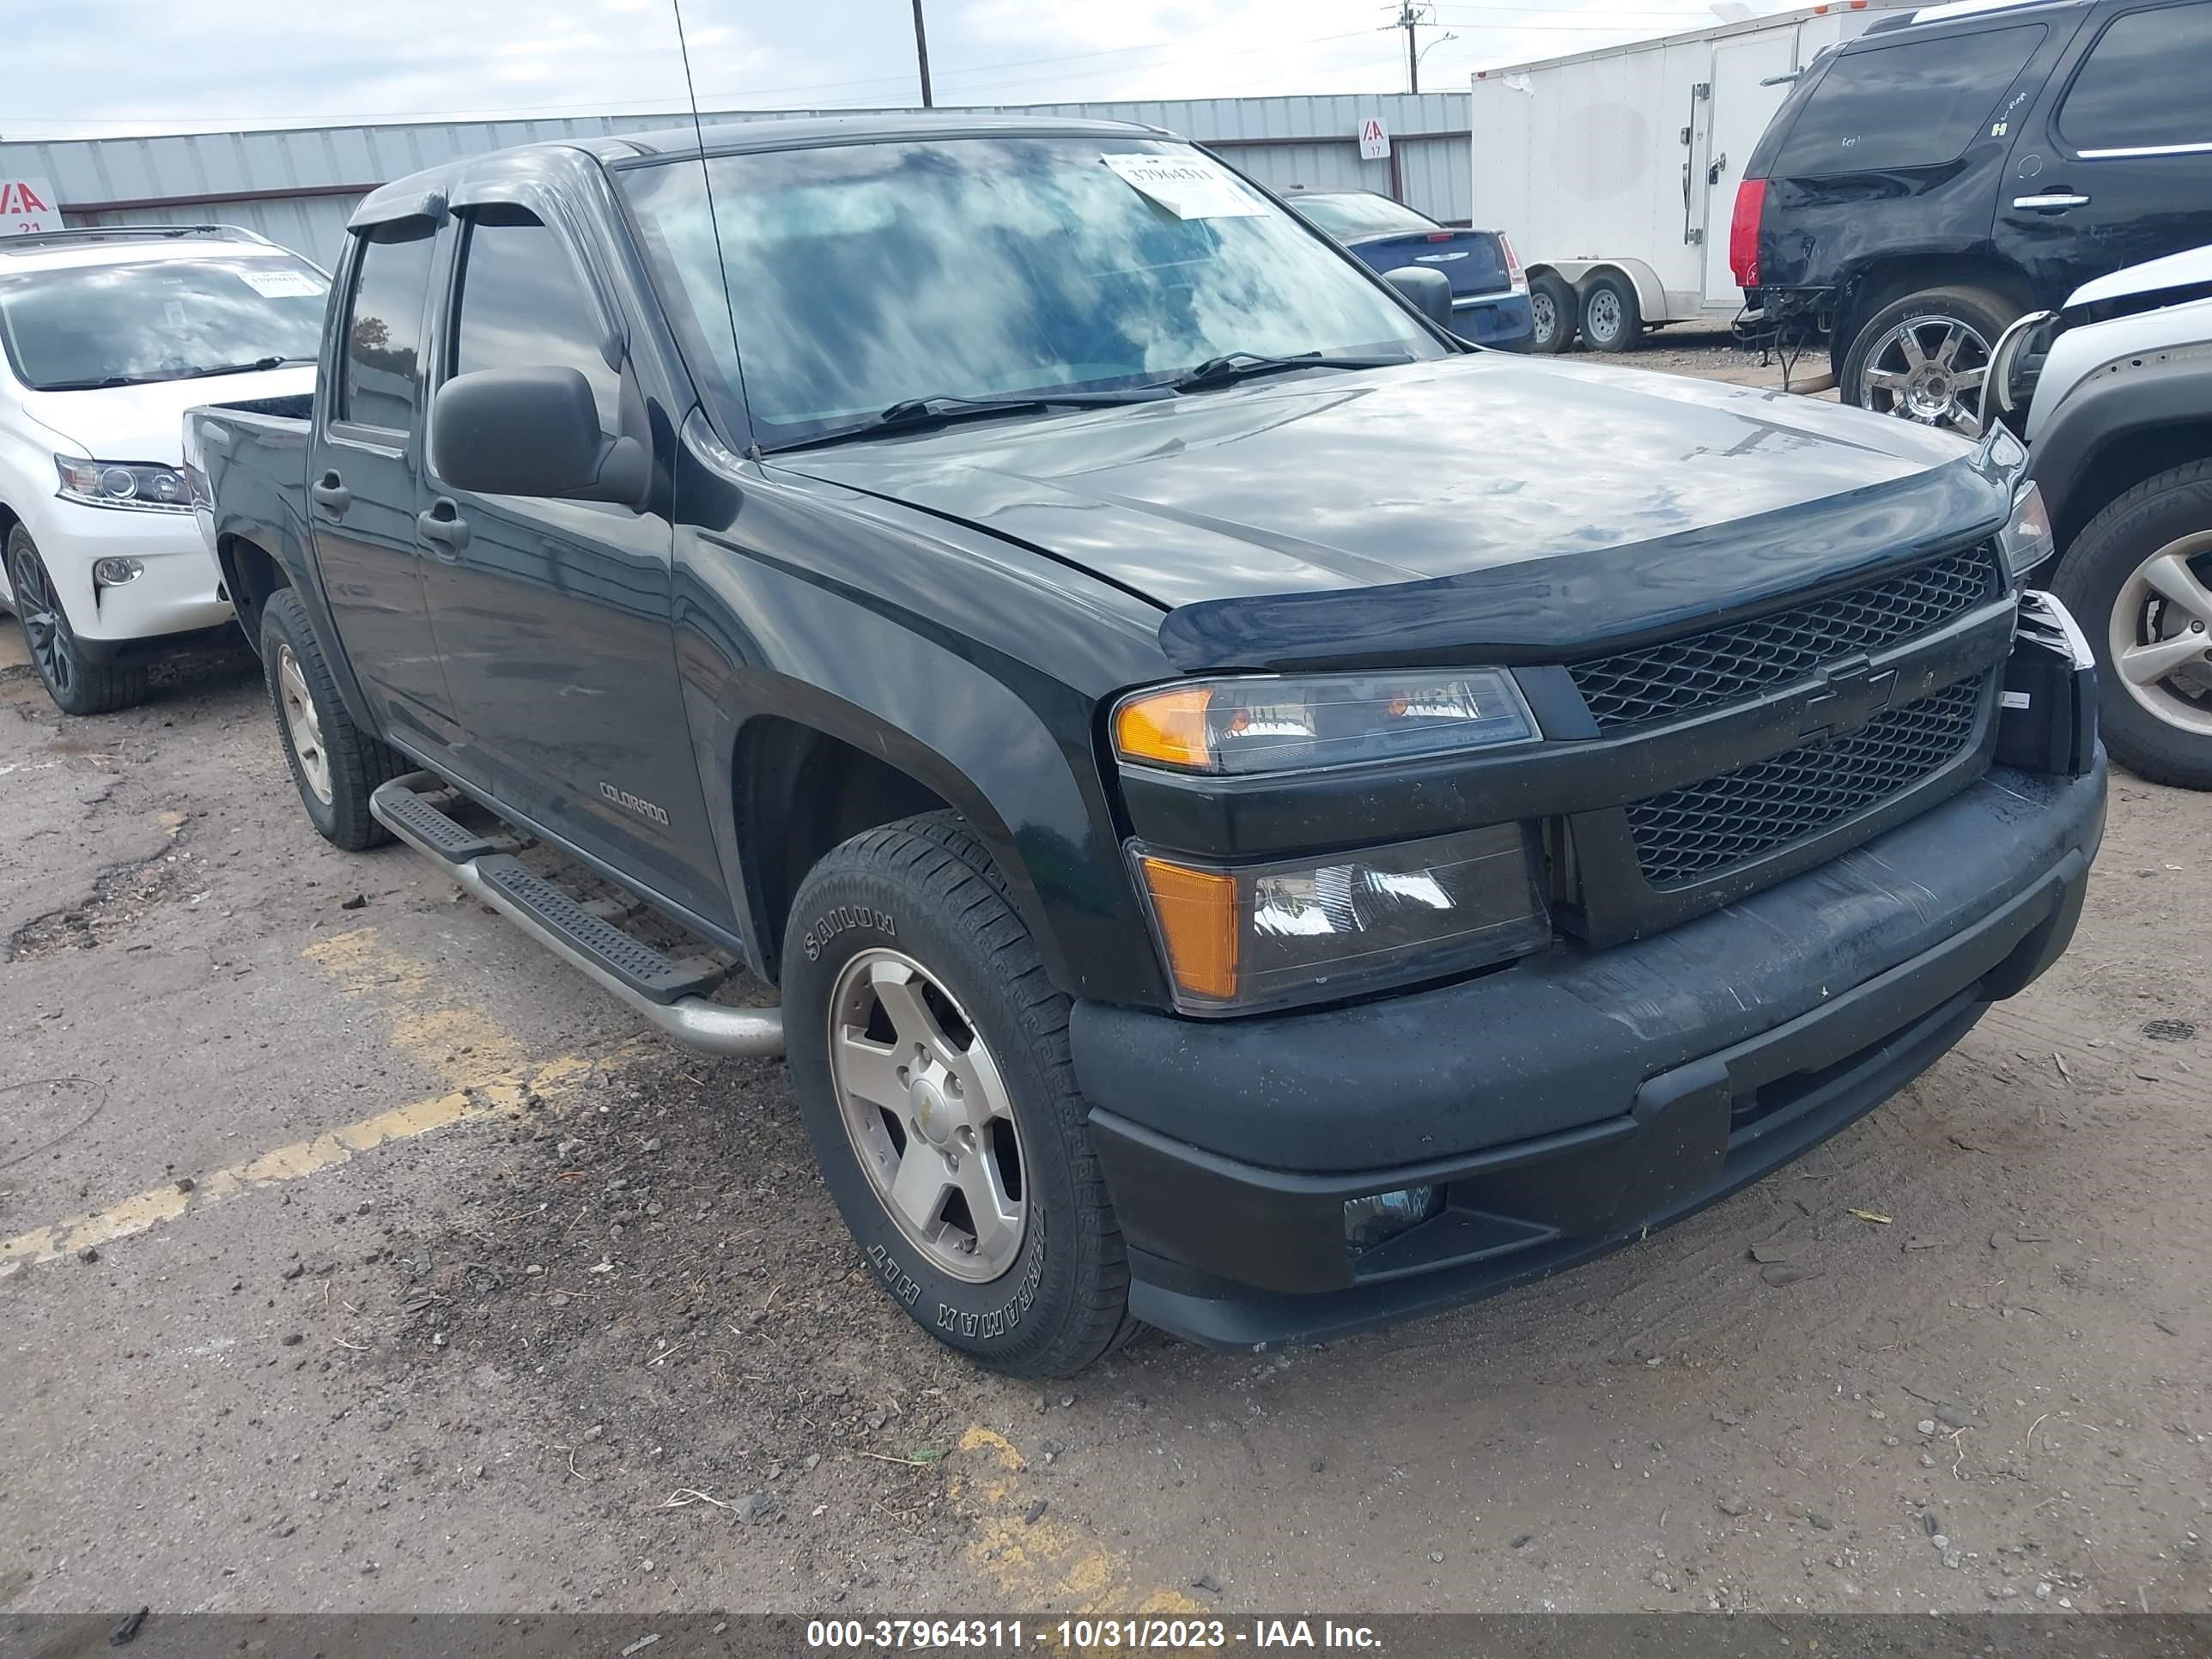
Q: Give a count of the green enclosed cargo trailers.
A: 0